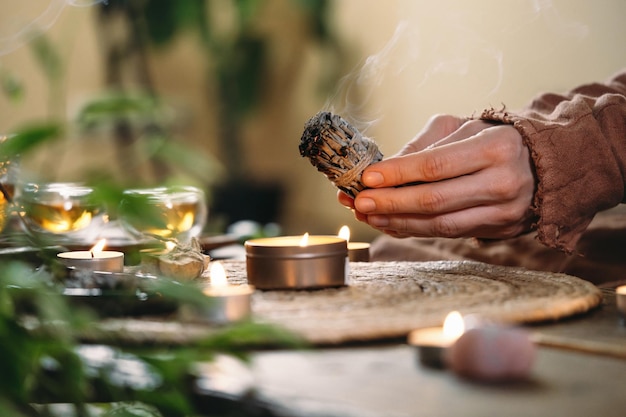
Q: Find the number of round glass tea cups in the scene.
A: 2